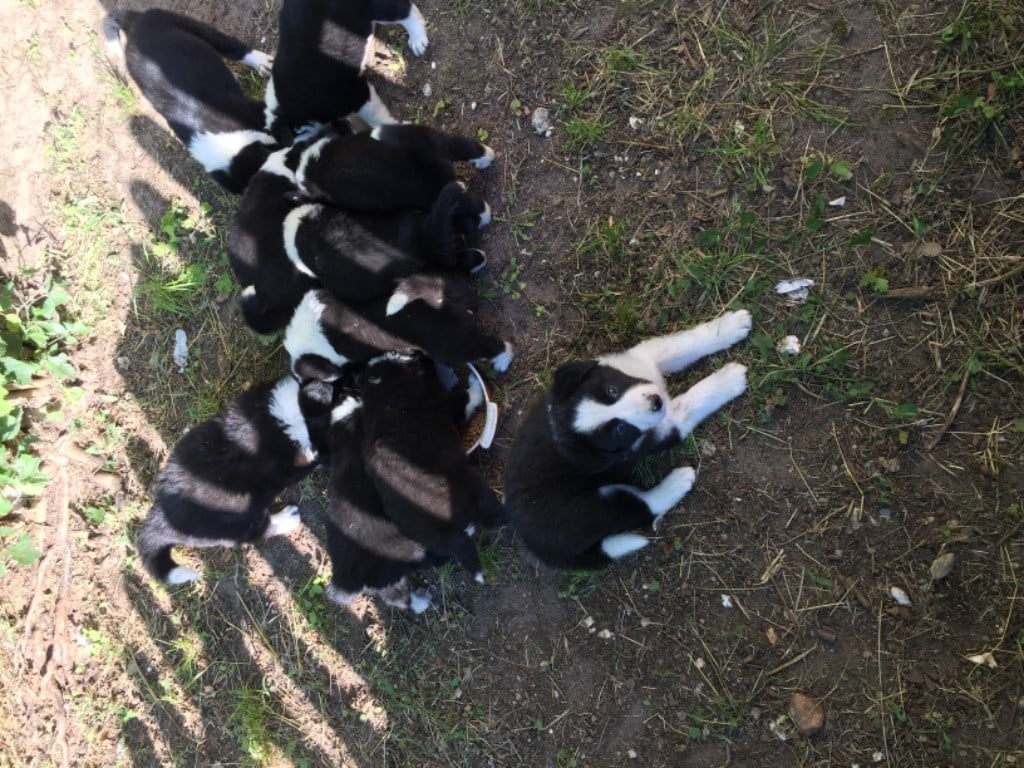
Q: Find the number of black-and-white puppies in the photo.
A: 10